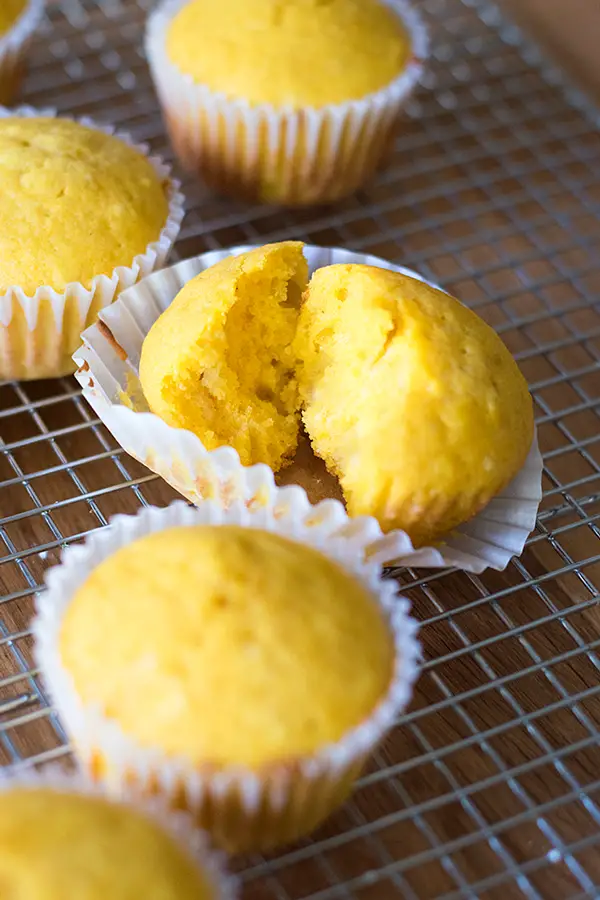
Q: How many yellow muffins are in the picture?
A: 6